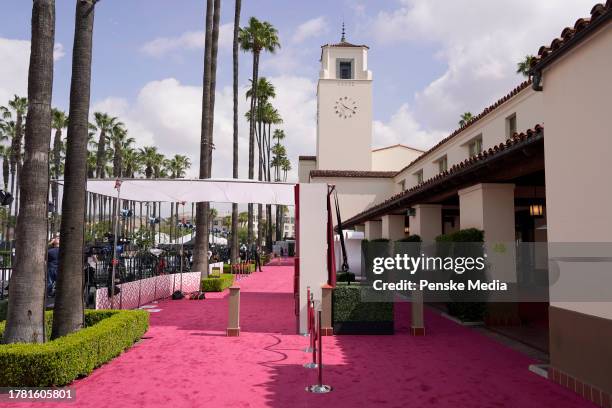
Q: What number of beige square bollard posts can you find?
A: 3